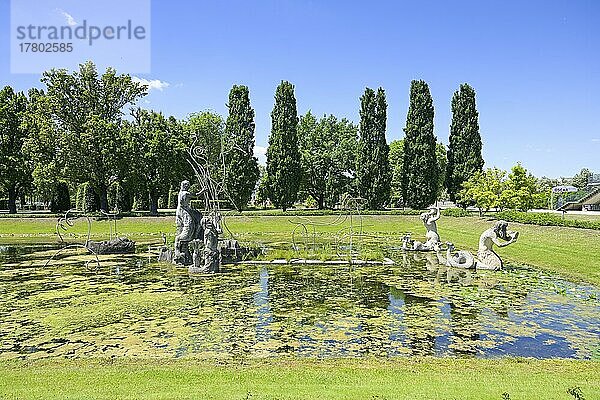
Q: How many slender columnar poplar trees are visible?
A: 5